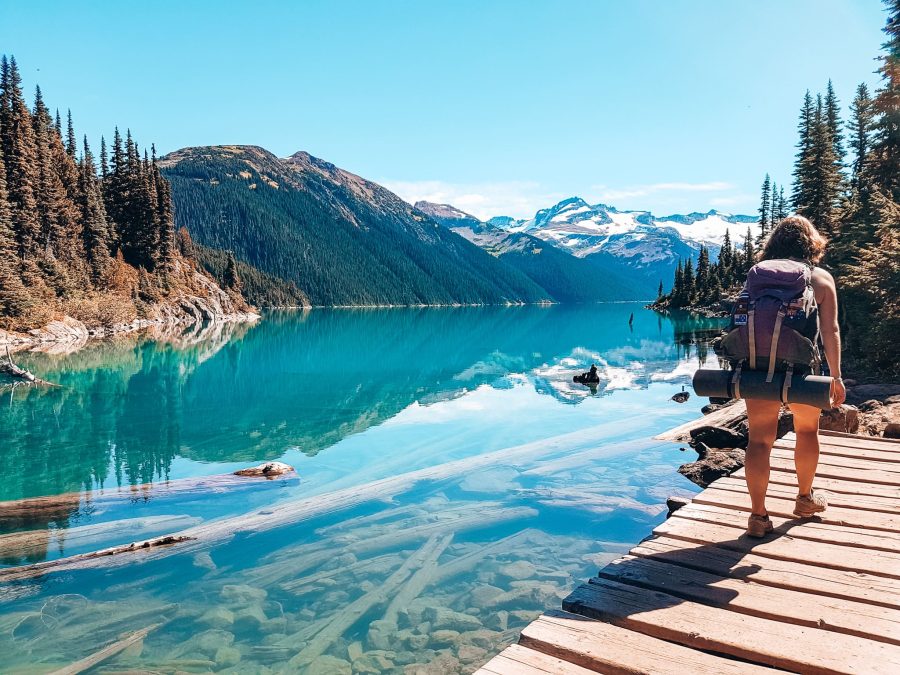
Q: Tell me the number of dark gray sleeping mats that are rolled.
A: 1